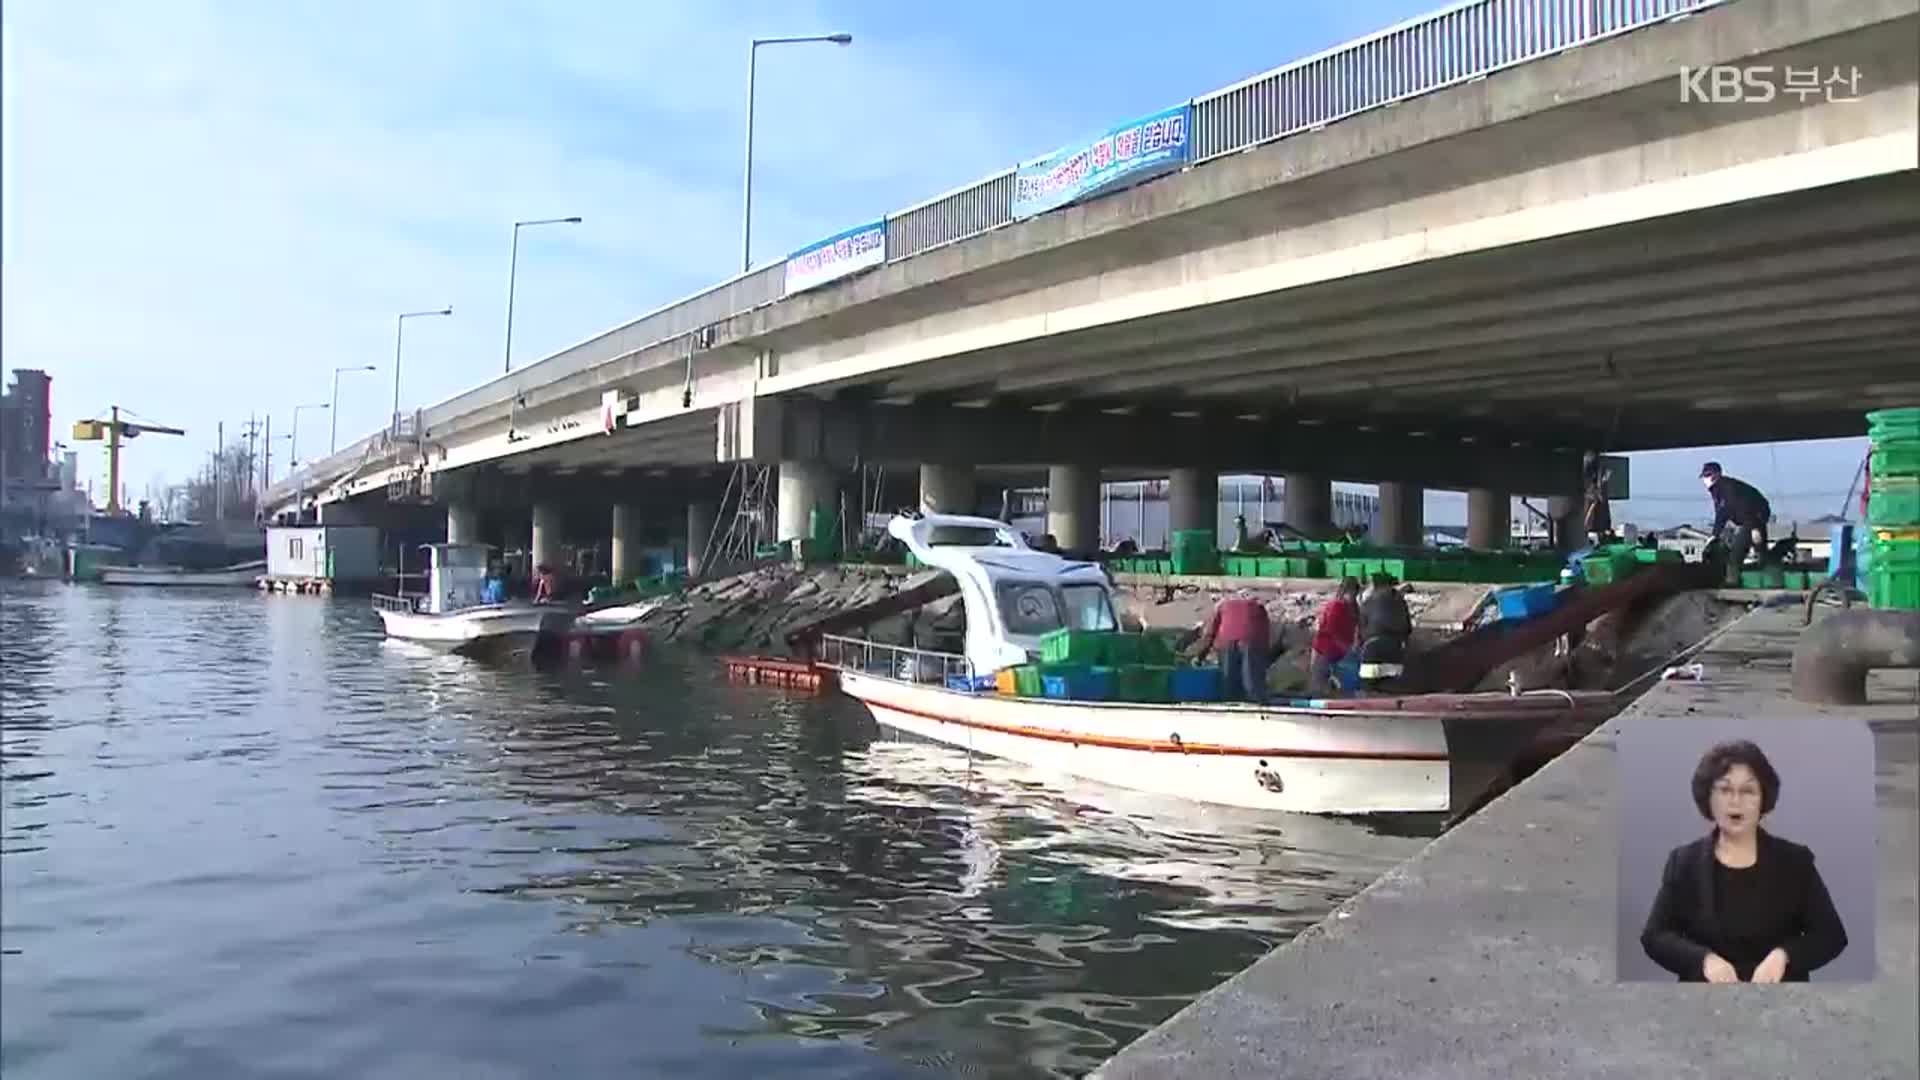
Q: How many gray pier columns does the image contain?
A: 12